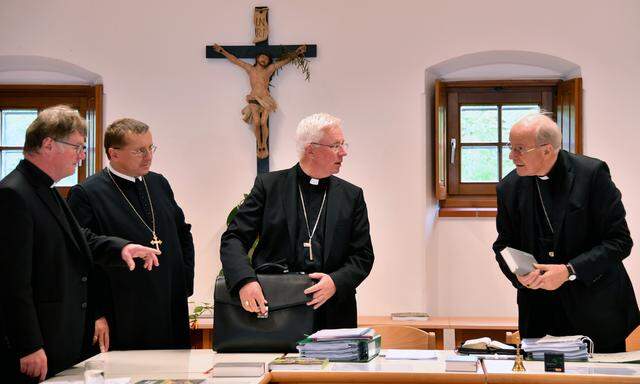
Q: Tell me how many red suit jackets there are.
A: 0